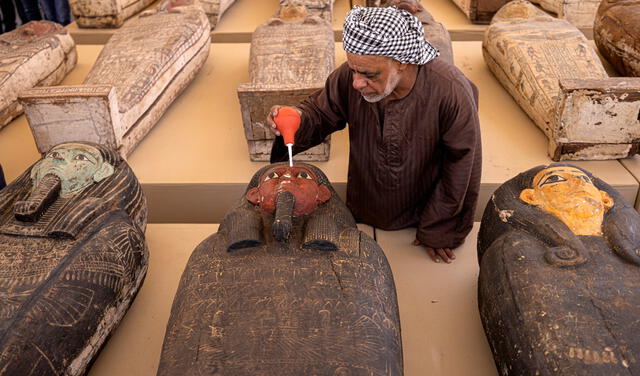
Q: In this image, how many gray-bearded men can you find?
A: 1